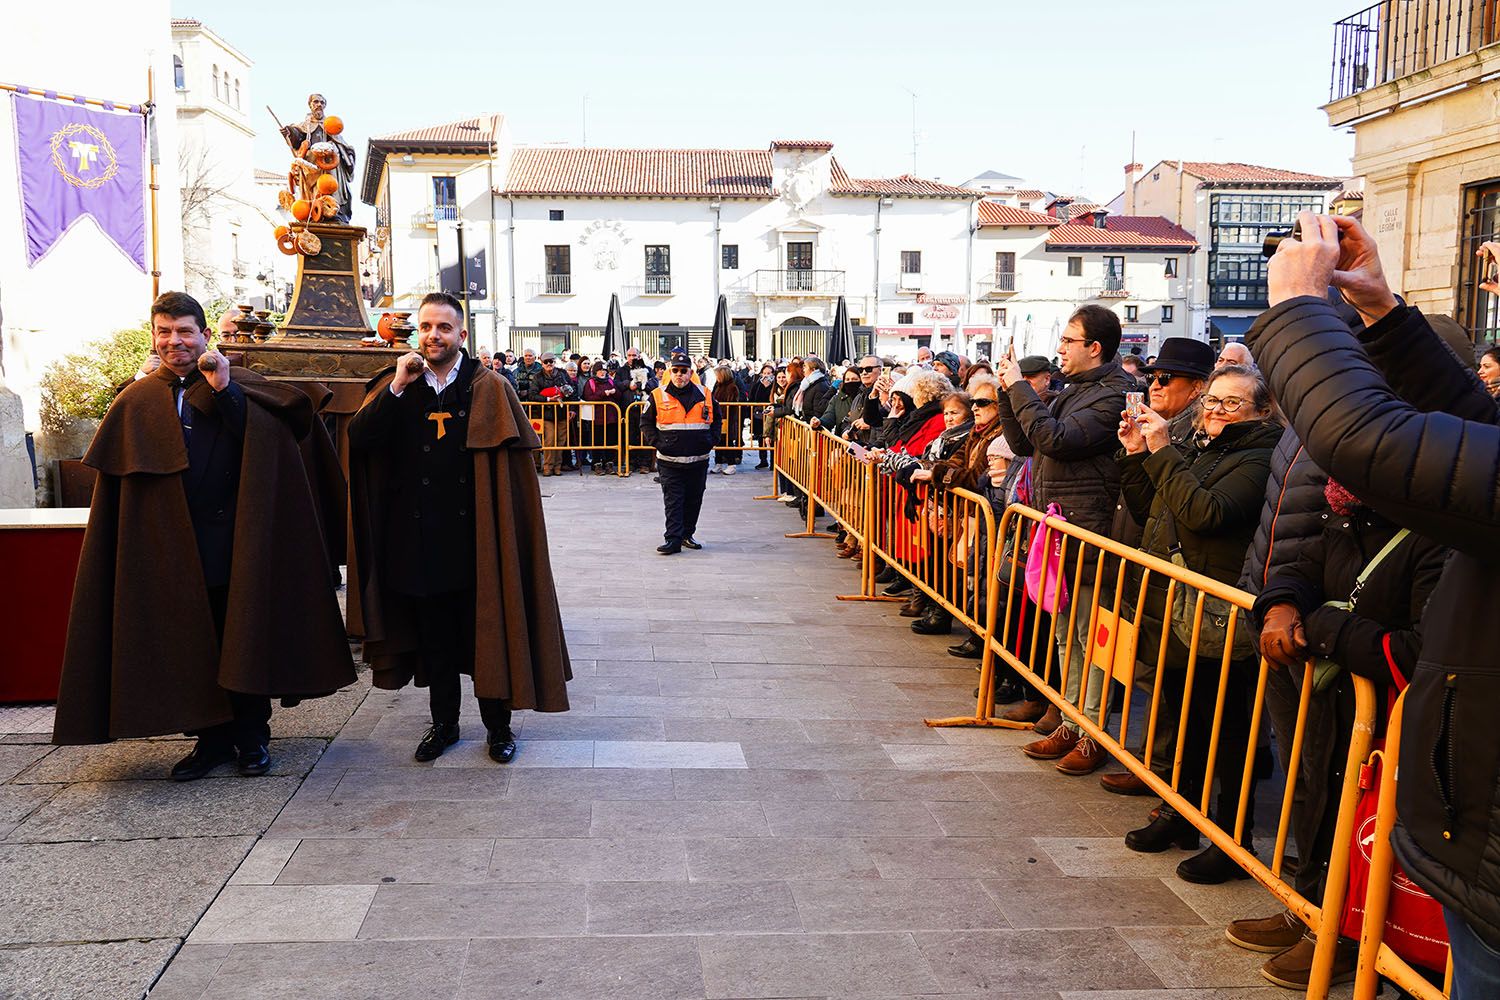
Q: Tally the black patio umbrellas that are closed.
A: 3